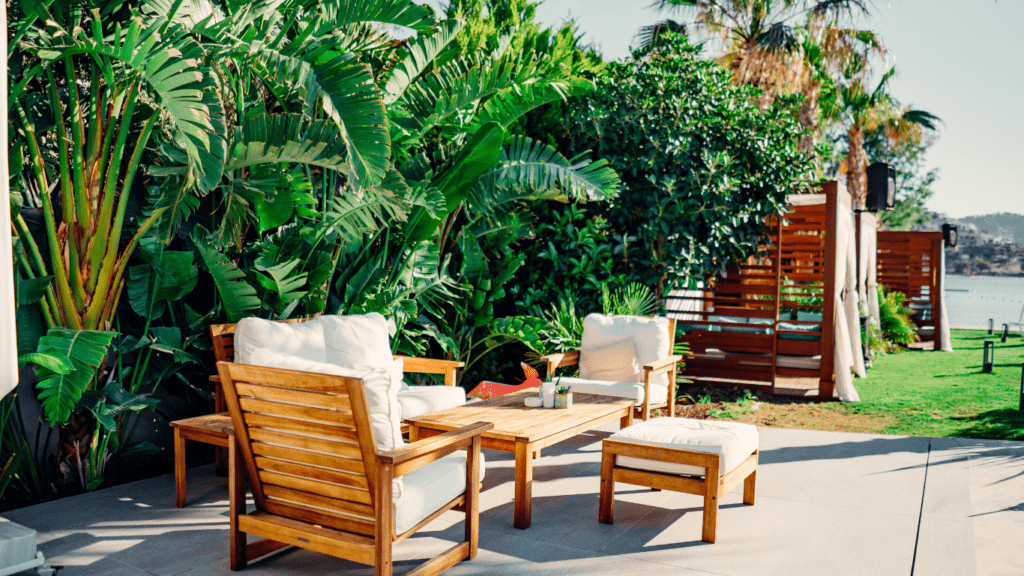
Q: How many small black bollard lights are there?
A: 4